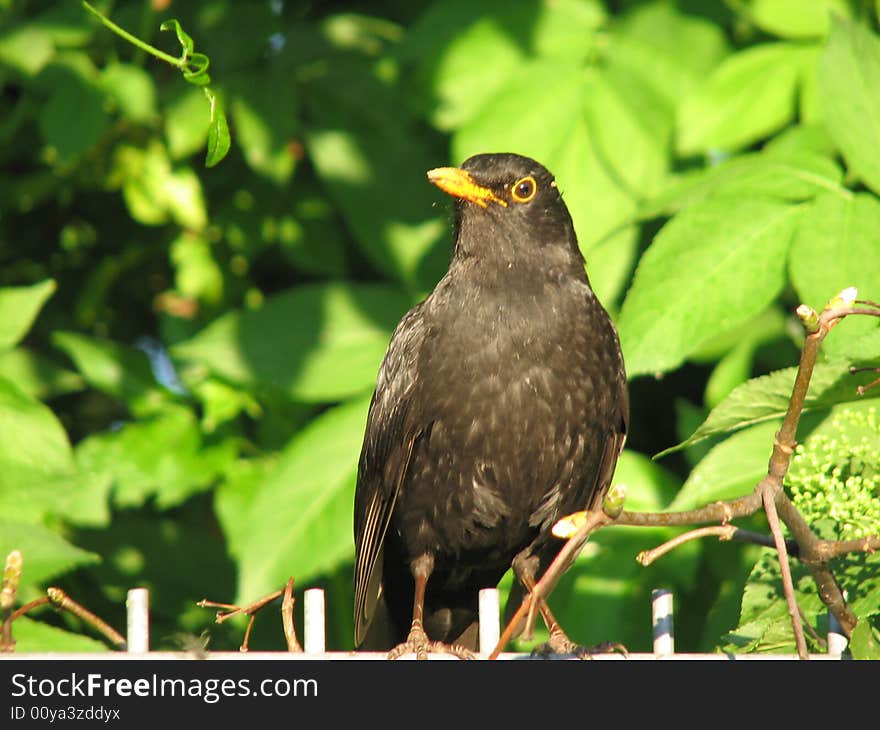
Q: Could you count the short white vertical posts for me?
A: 5